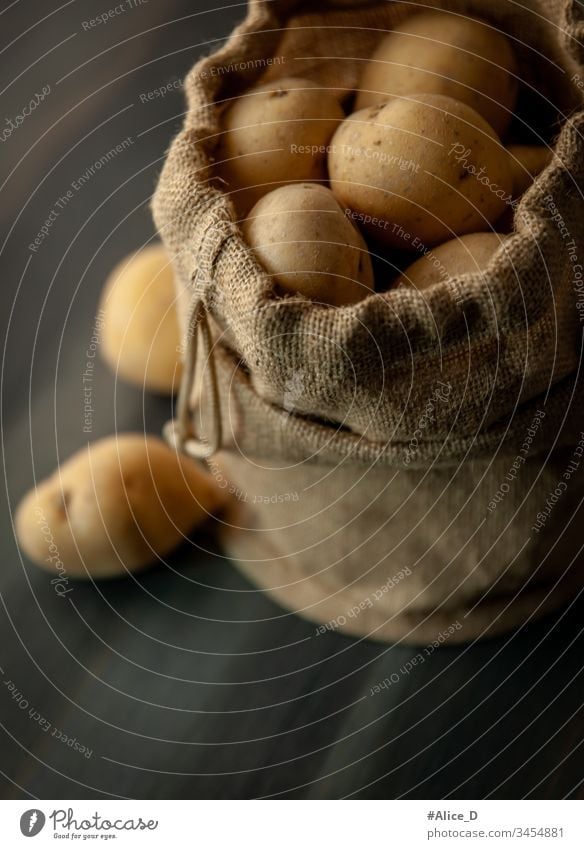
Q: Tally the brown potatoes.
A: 8